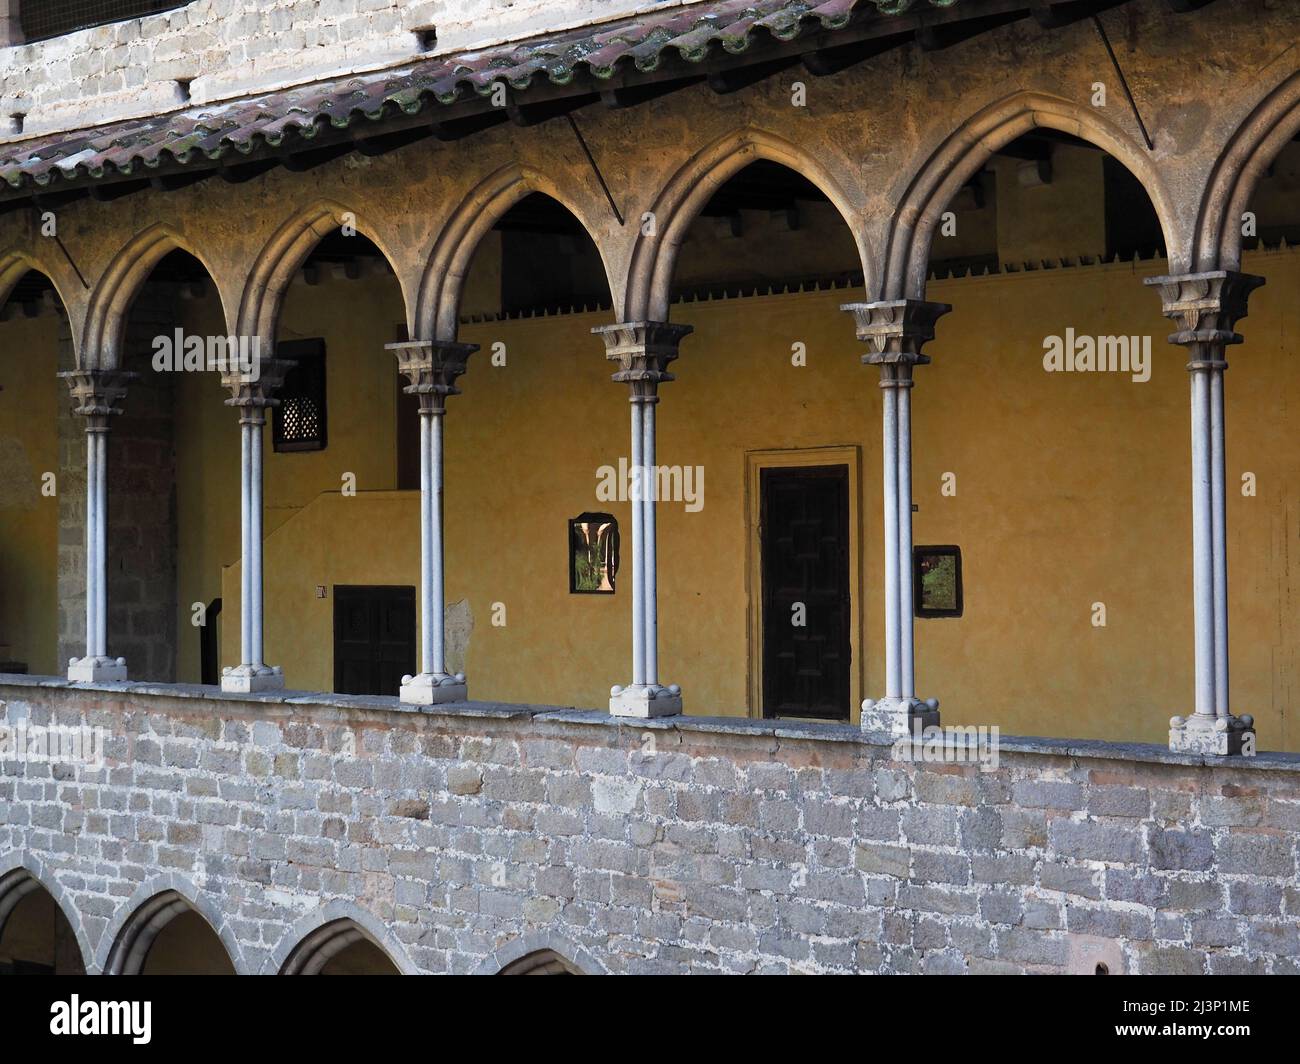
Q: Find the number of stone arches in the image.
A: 11